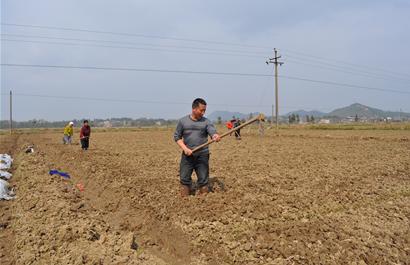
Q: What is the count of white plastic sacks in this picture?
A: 3